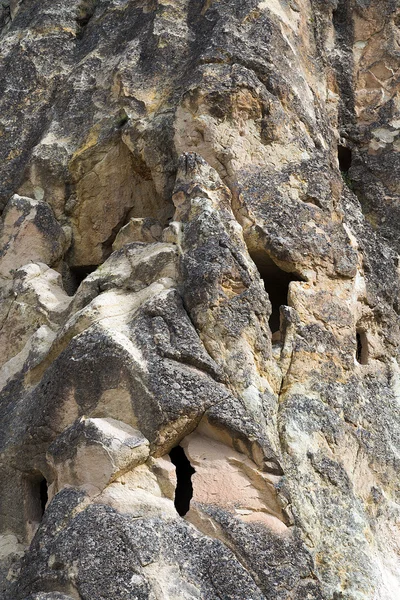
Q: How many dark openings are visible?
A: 6